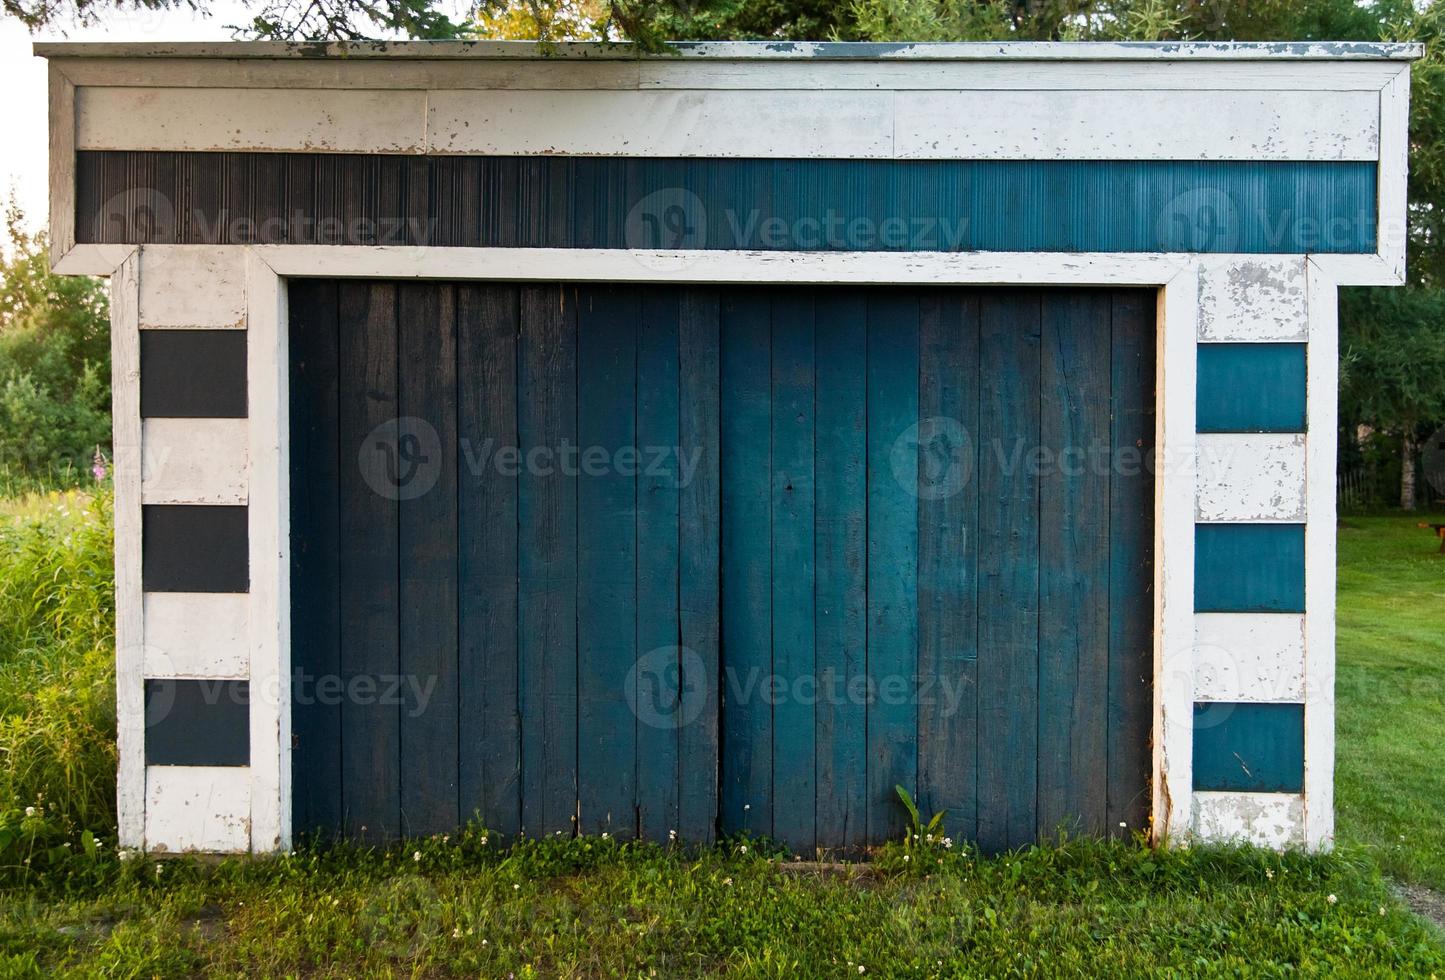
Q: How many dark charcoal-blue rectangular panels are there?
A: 3